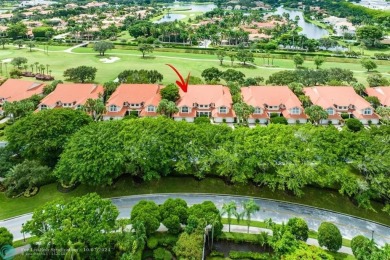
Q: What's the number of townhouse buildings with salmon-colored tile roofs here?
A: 7